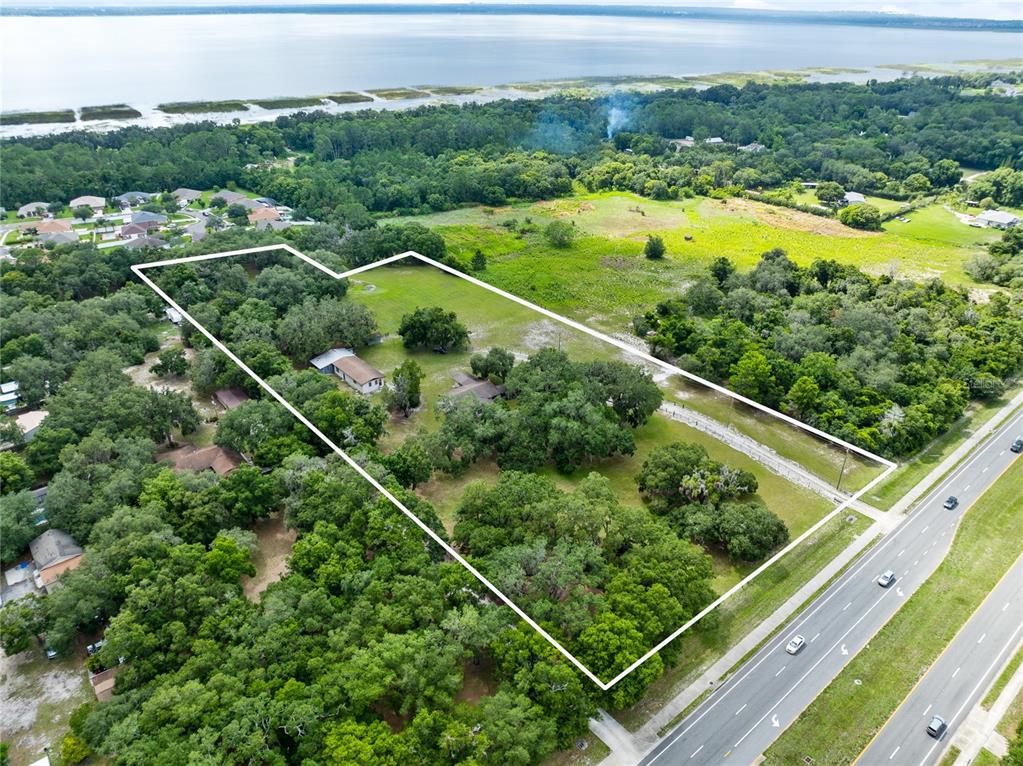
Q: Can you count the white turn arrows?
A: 3